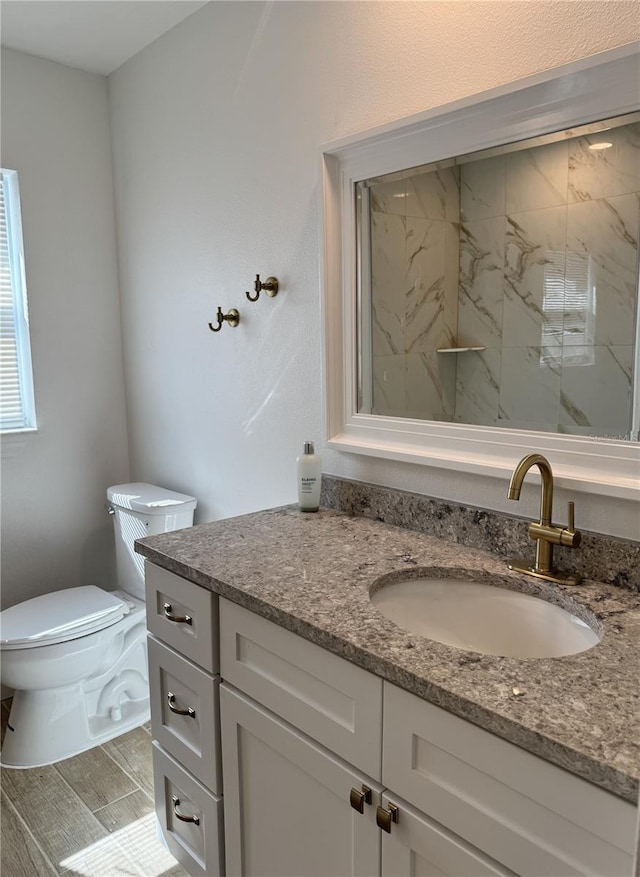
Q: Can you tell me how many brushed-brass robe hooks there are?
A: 2